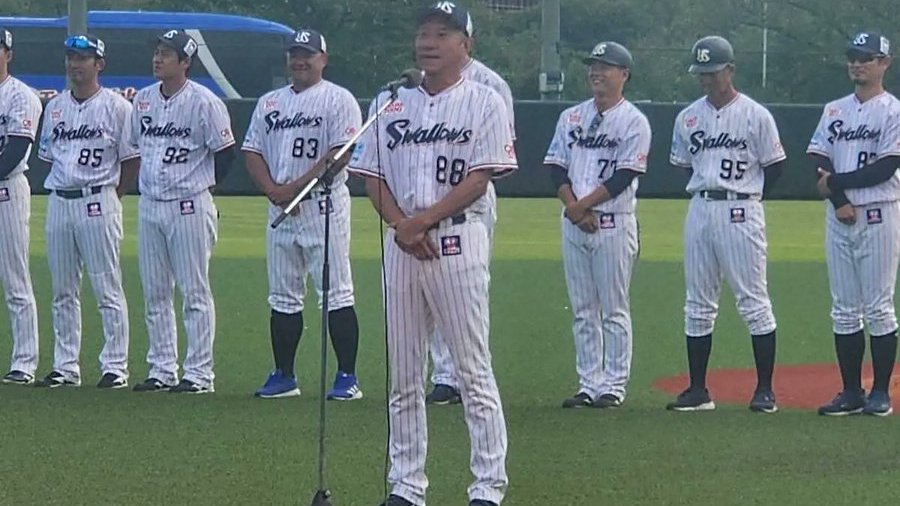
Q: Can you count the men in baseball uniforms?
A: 9